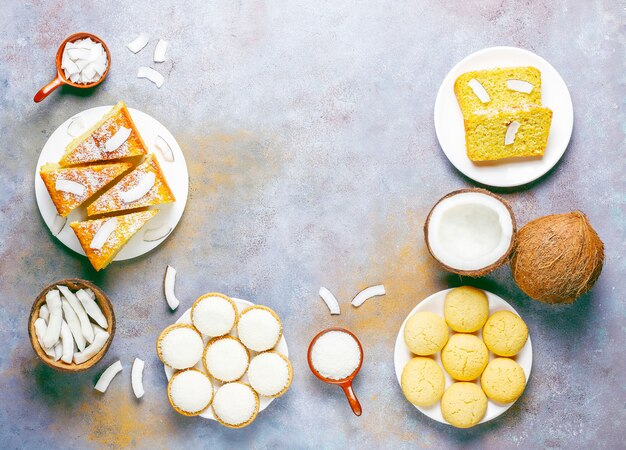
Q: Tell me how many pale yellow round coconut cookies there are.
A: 7